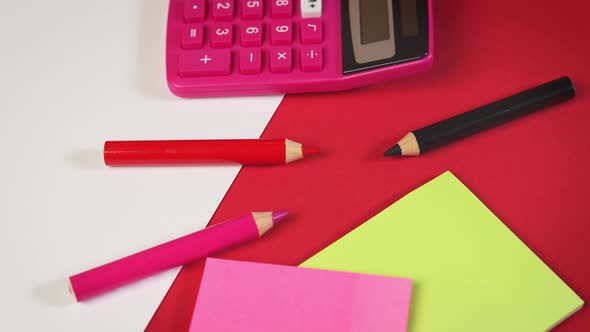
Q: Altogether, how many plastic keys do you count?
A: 14